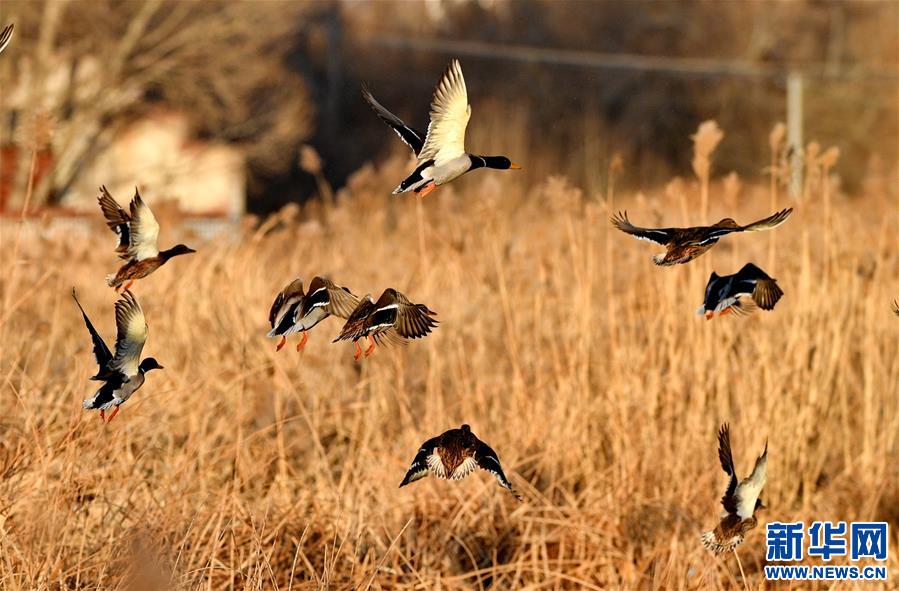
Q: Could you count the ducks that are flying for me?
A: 9